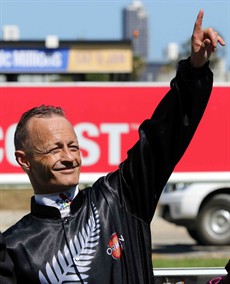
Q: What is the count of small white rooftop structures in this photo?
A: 2